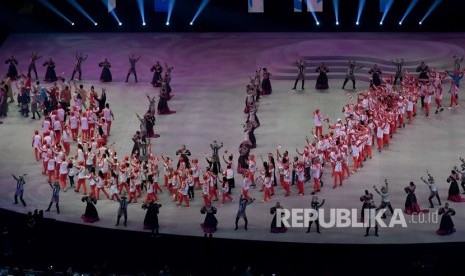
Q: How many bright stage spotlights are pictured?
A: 12